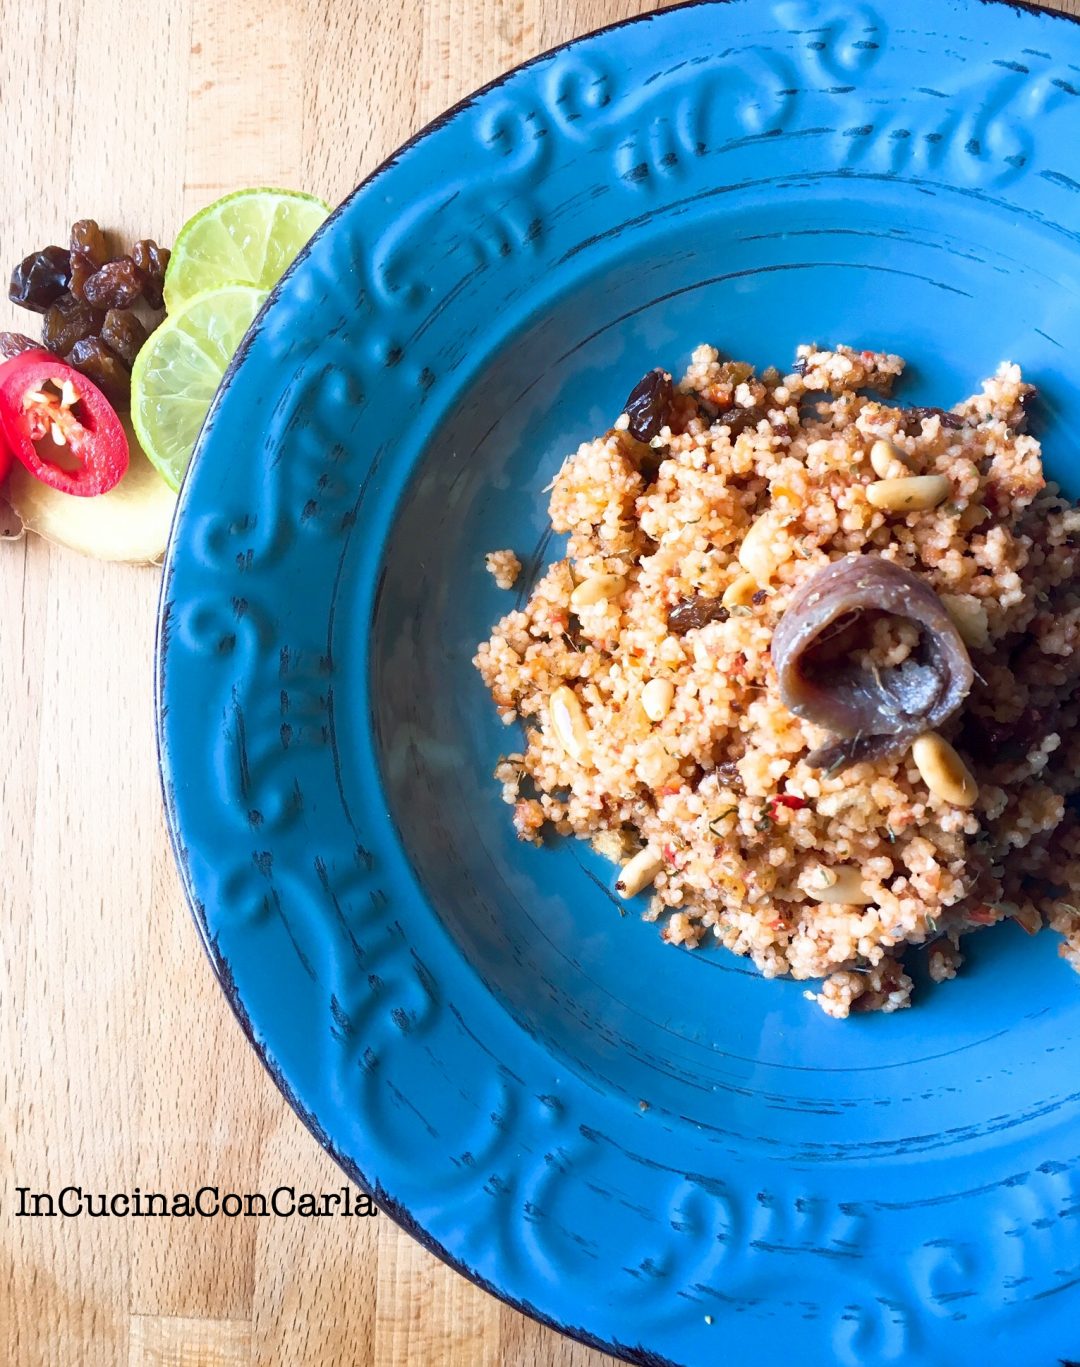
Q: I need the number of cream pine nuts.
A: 10